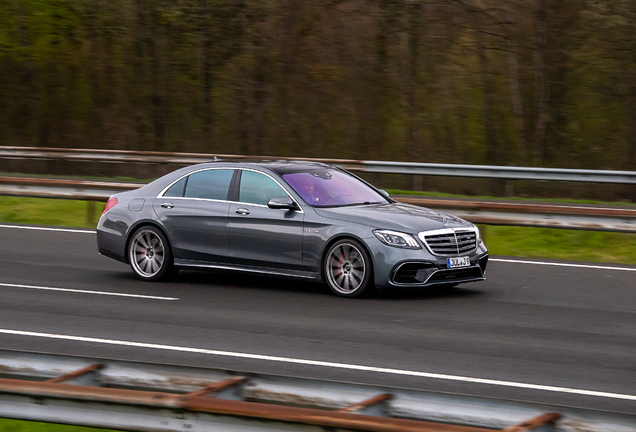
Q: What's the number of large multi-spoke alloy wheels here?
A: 2